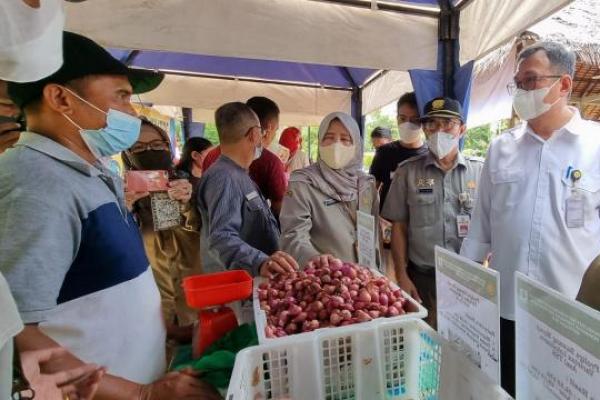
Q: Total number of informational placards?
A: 3